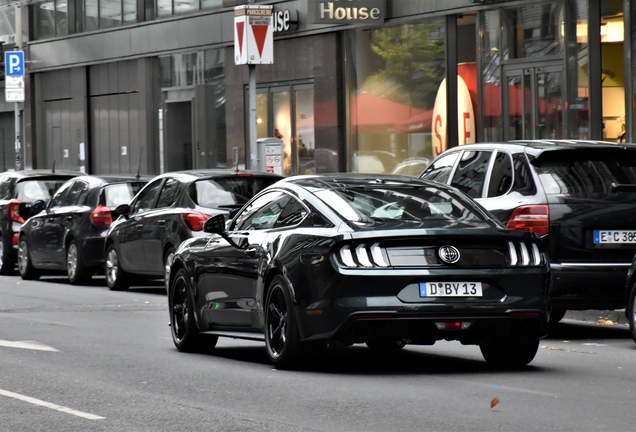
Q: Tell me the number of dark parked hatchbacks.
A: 3